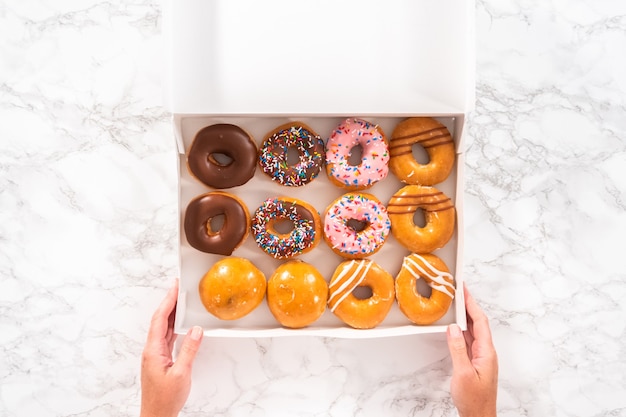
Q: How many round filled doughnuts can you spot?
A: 2